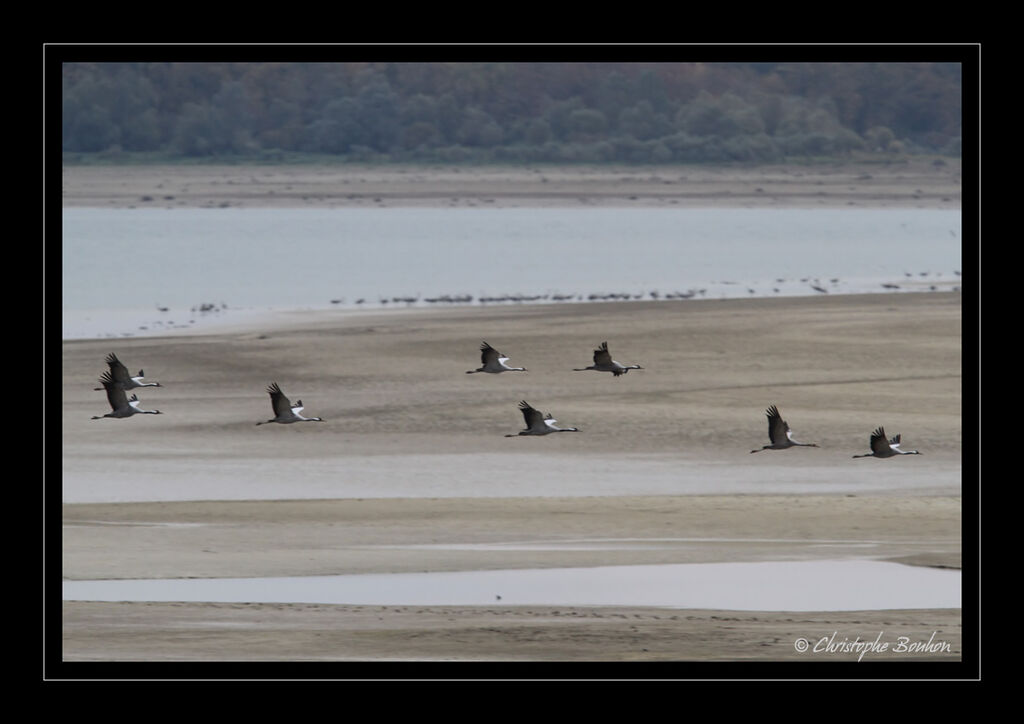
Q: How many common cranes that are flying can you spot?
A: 8